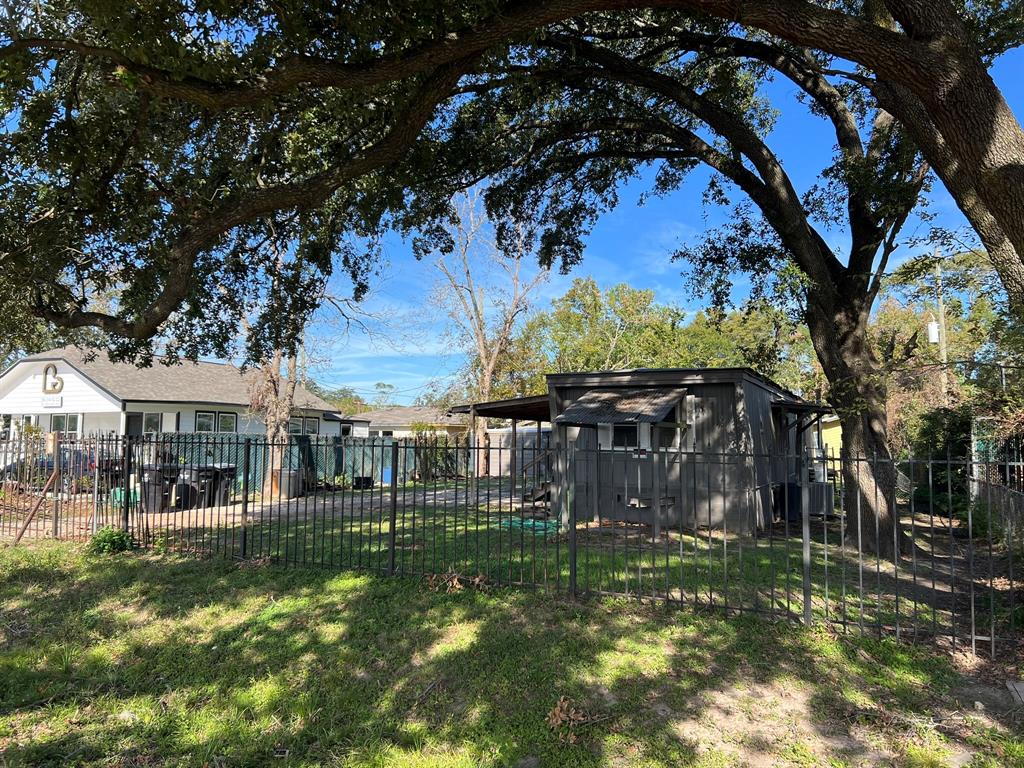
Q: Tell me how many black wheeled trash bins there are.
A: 3